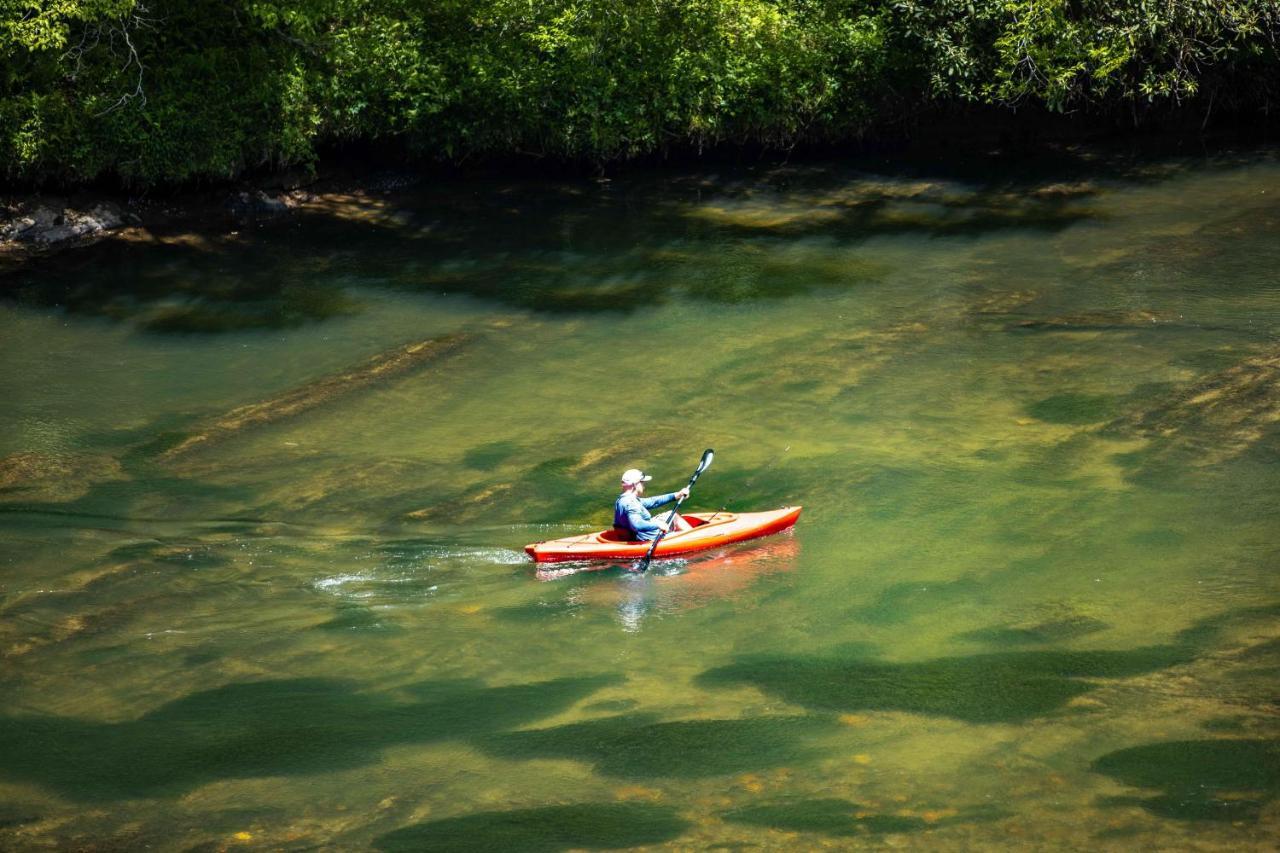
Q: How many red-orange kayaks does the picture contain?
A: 1